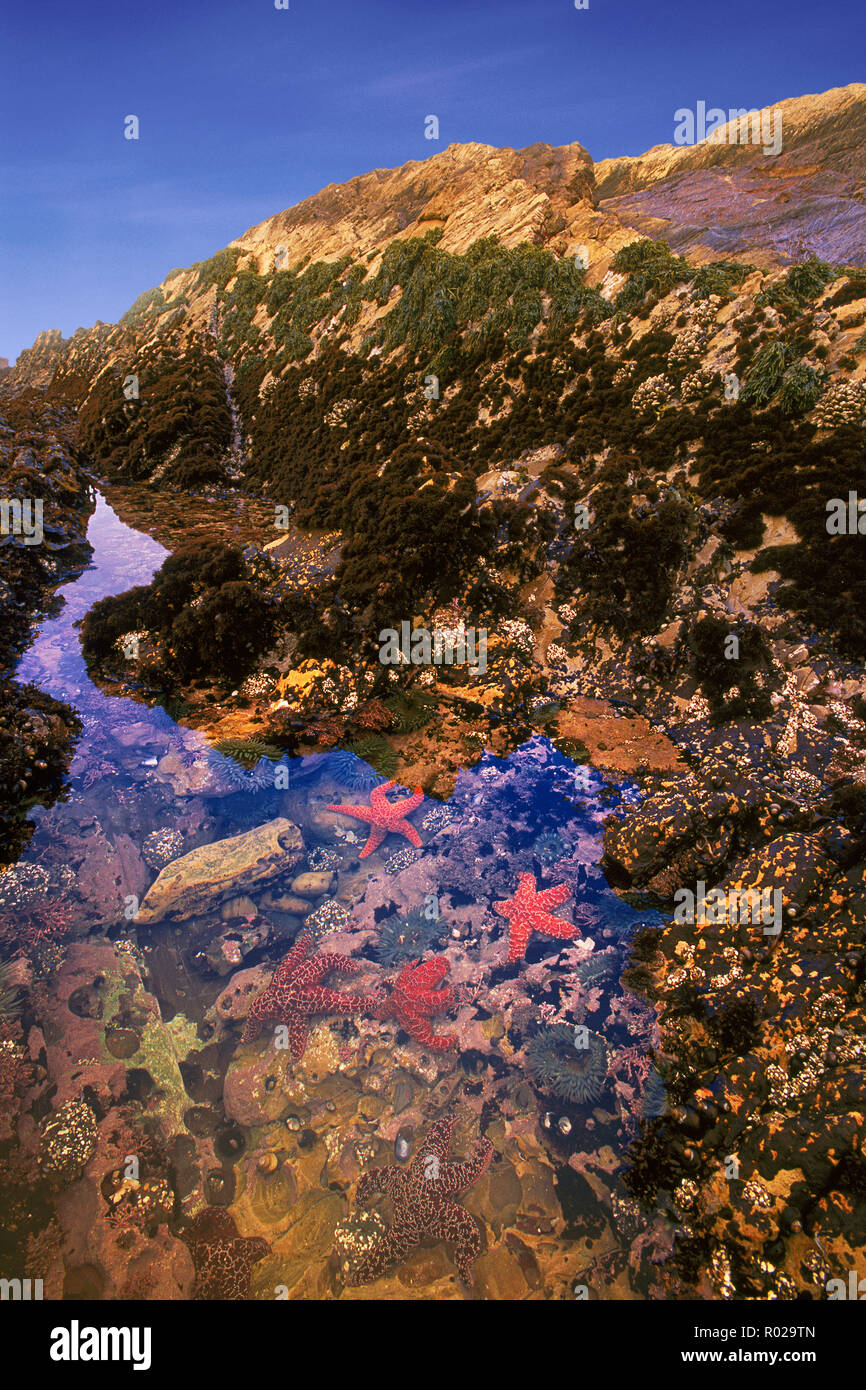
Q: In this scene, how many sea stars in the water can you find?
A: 6